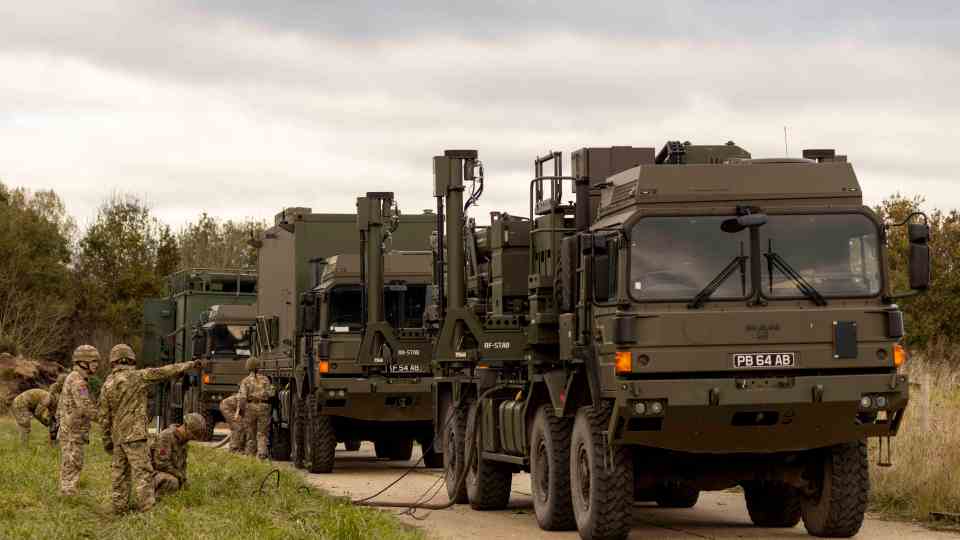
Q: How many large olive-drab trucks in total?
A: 3